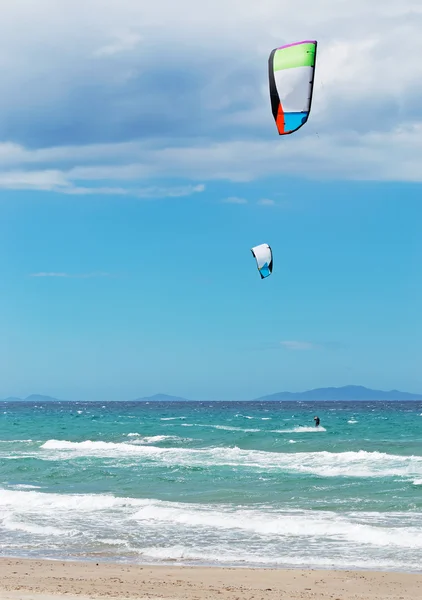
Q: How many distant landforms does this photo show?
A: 3